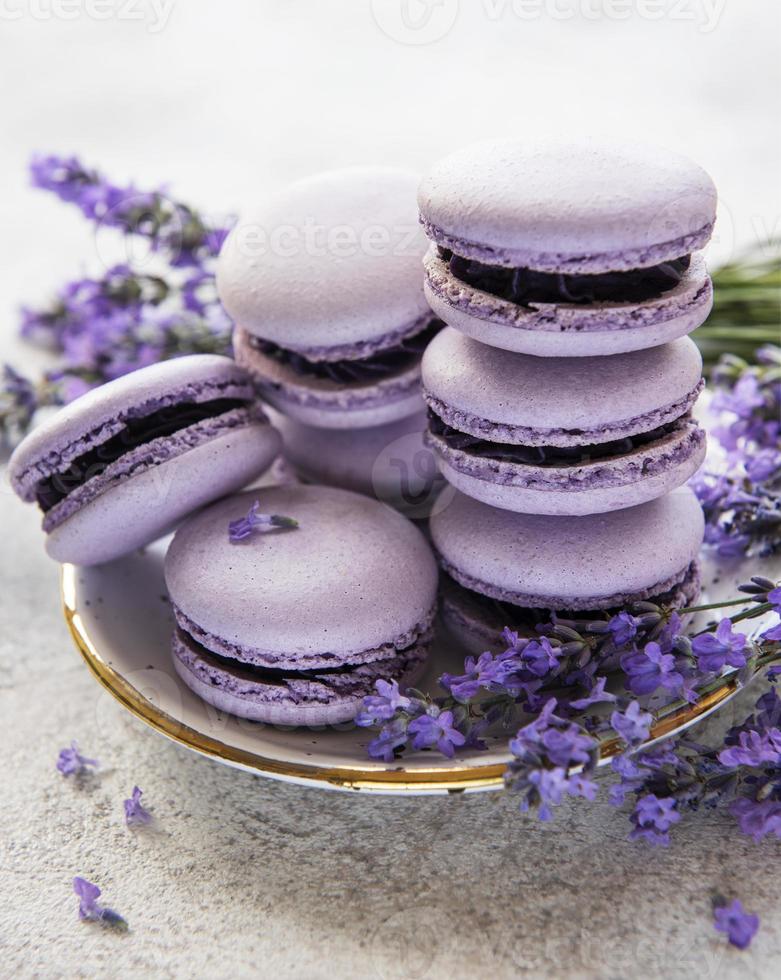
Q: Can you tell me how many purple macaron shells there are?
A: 14